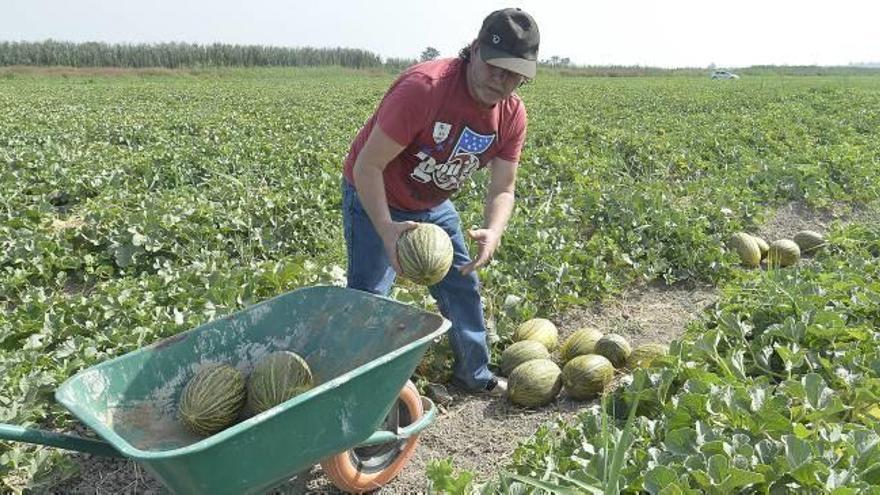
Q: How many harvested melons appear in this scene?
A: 14